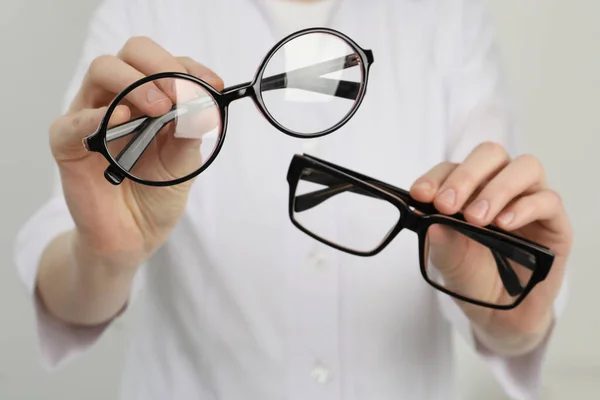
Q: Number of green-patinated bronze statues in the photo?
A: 0